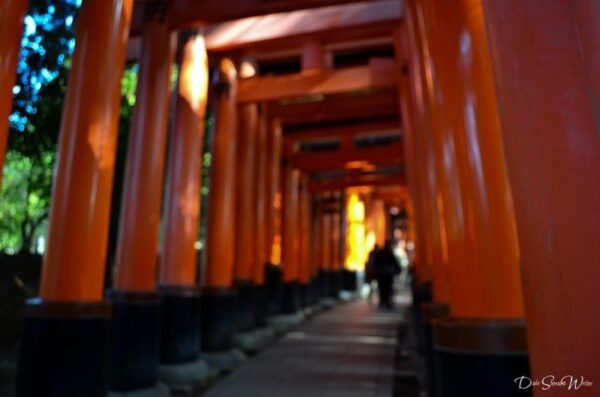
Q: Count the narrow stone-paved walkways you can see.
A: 1